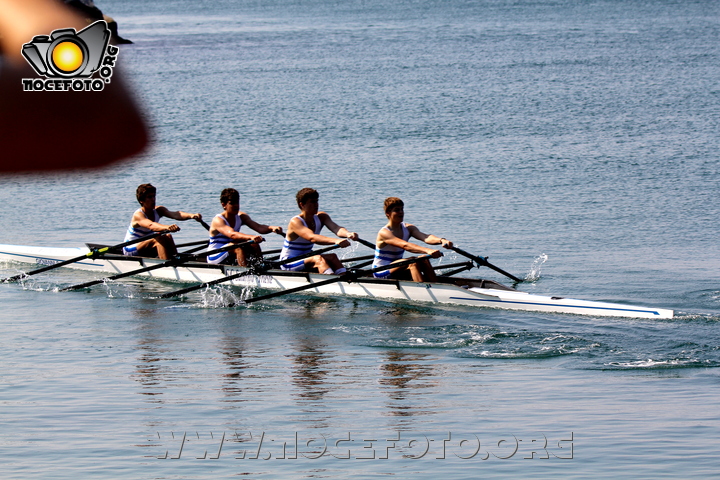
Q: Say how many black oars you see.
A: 8